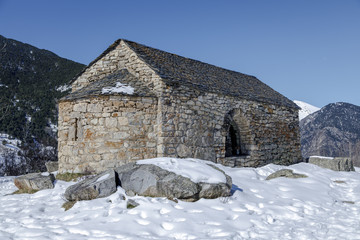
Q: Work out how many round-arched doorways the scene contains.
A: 1